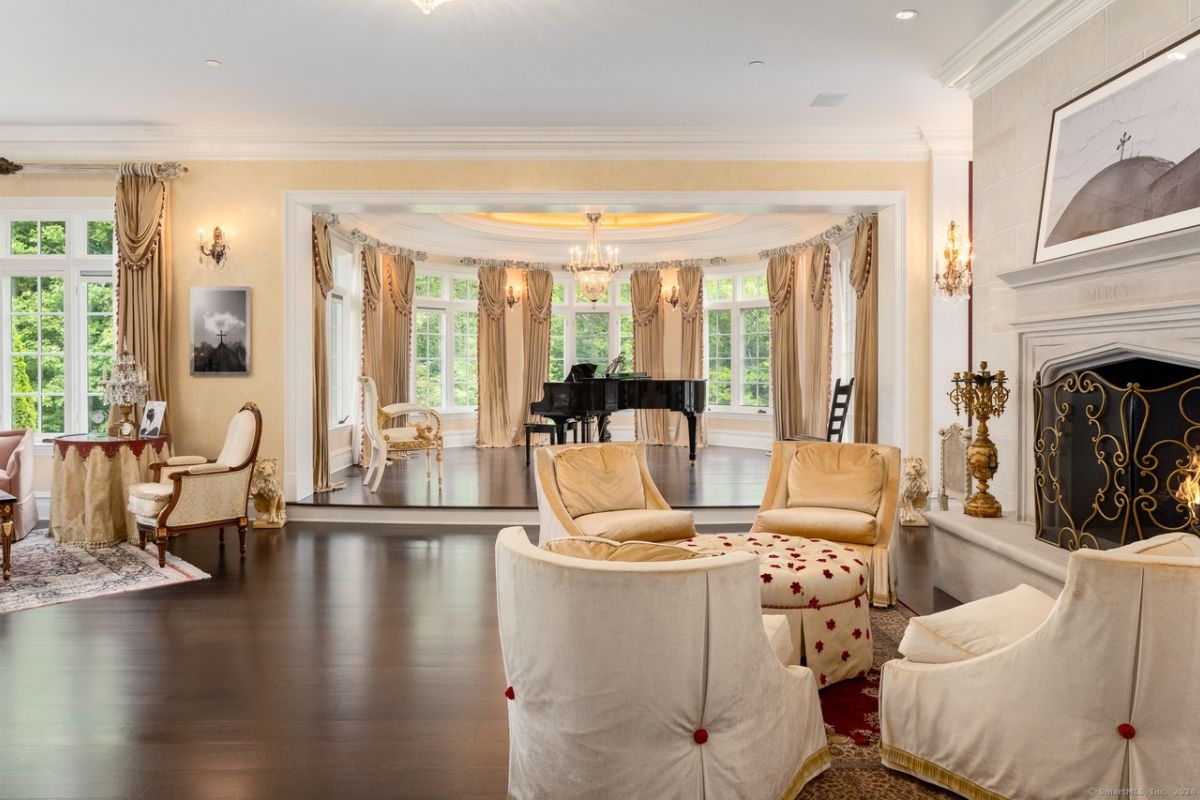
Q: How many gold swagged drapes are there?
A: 11